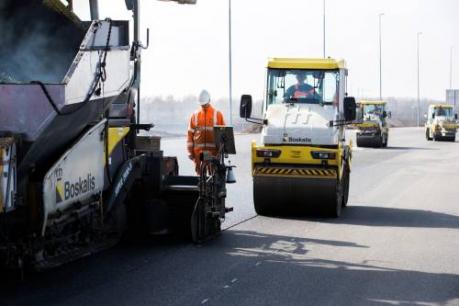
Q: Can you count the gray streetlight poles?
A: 5